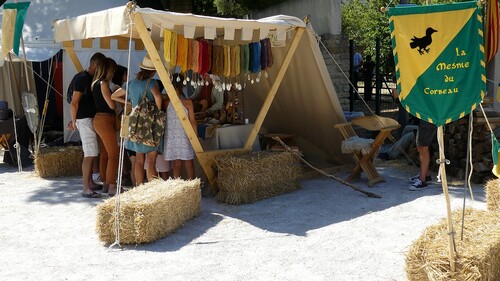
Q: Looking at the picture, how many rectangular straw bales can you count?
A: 5